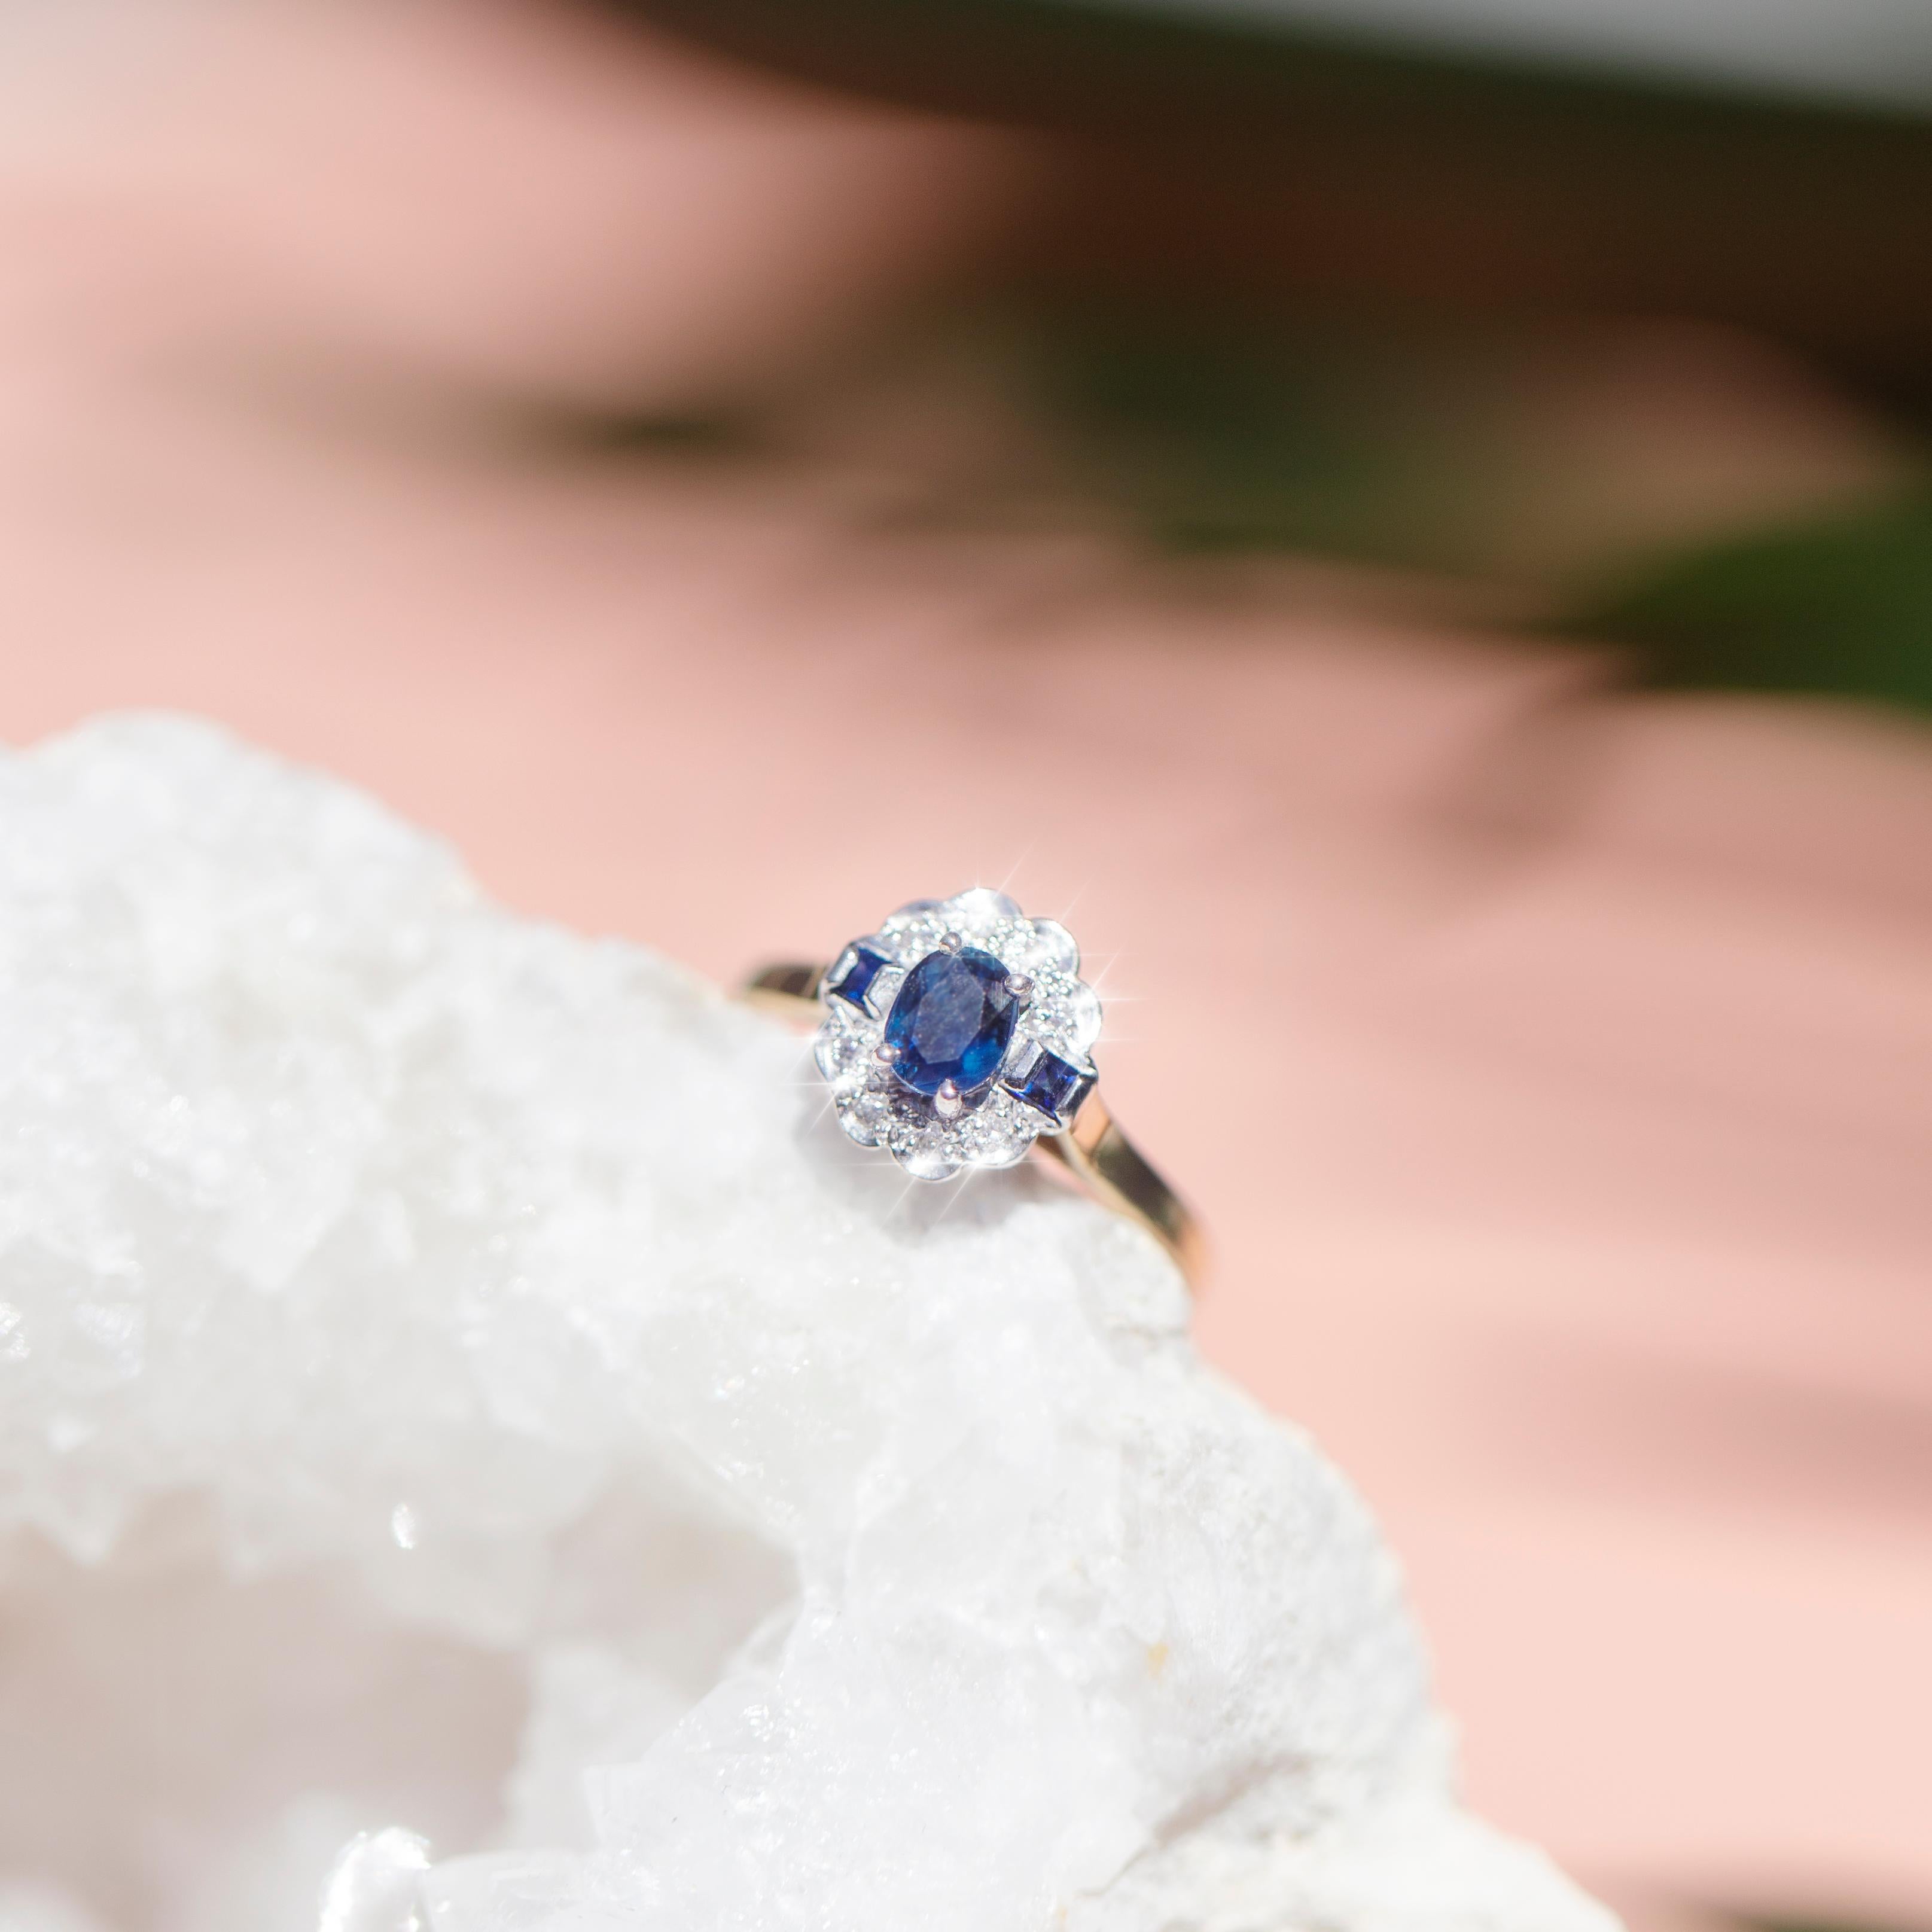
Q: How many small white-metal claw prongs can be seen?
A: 4